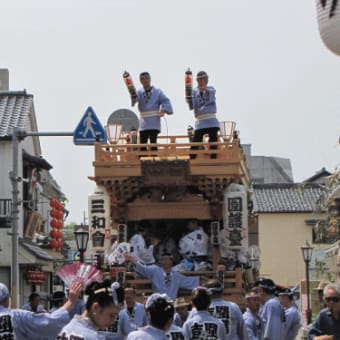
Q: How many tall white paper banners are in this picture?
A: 2